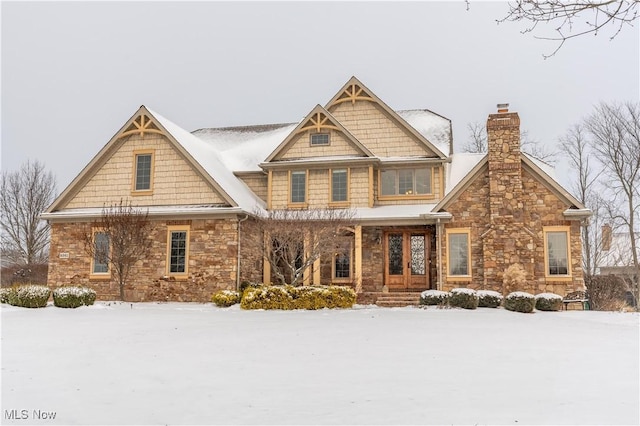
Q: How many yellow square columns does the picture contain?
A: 4